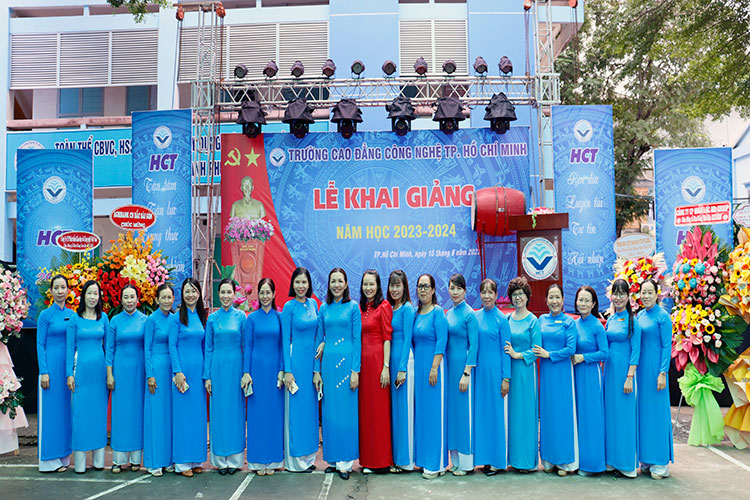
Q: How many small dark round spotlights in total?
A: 10